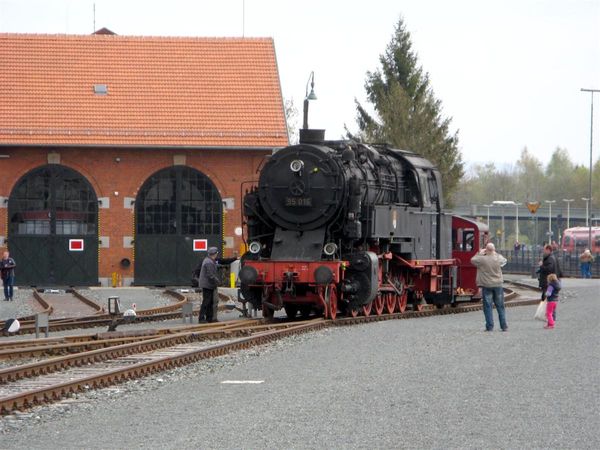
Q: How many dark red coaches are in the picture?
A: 1